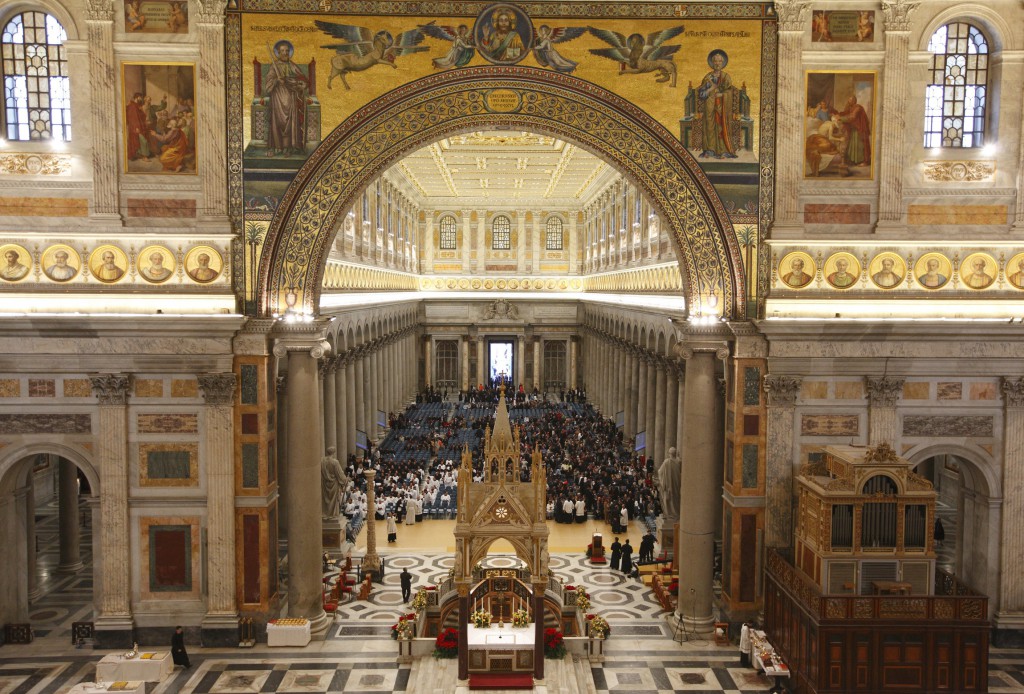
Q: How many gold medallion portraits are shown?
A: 11